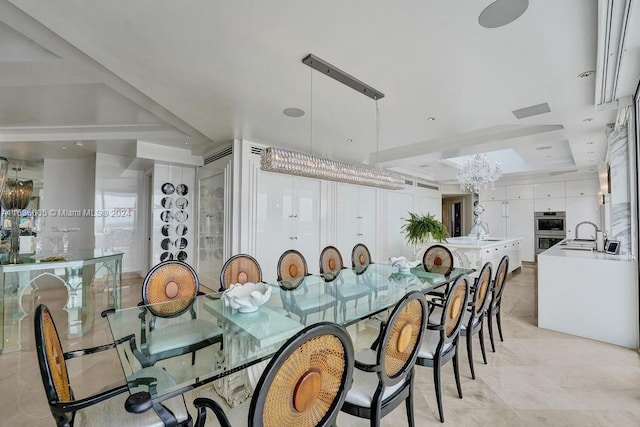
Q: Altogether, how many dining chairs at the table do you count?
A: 12